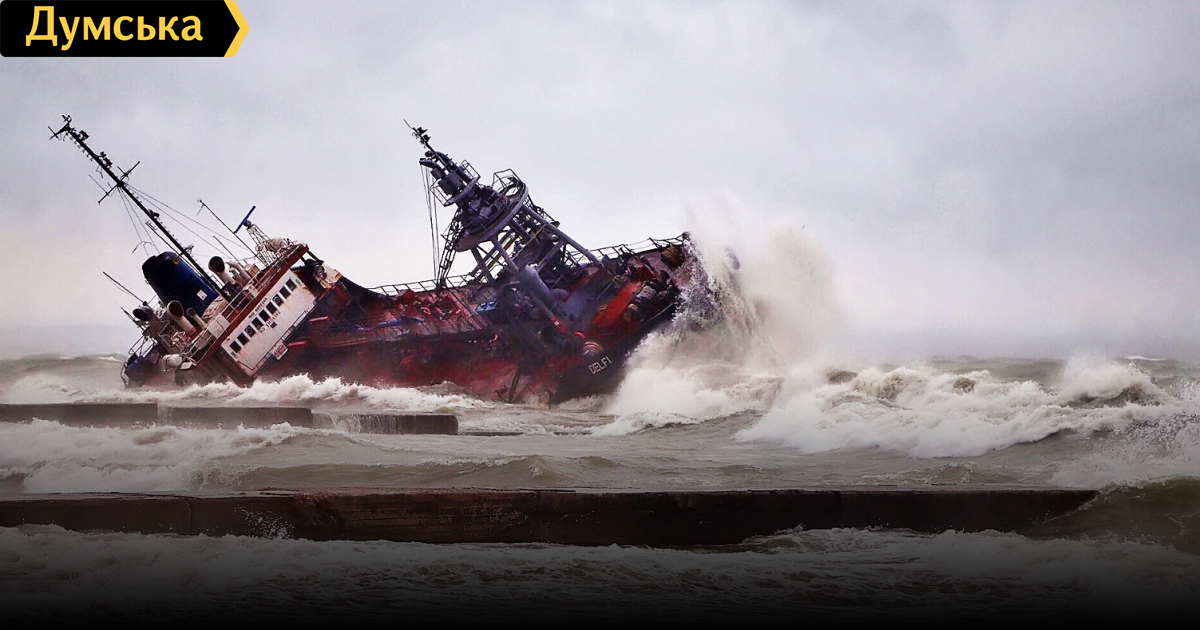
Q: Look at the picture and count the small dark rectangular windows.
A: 9